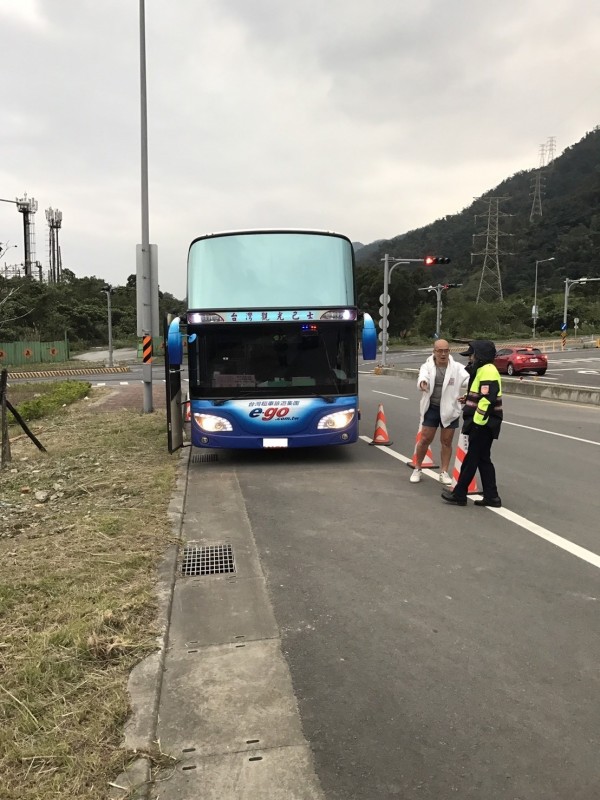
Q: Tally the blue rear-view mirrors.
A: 2